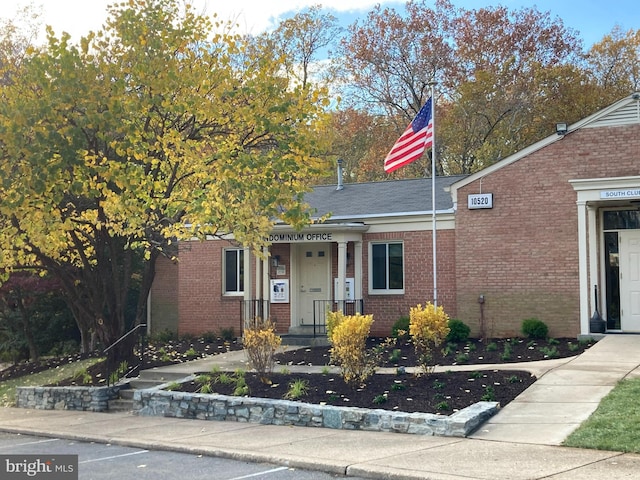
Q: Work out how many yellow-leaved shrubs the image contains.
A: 3